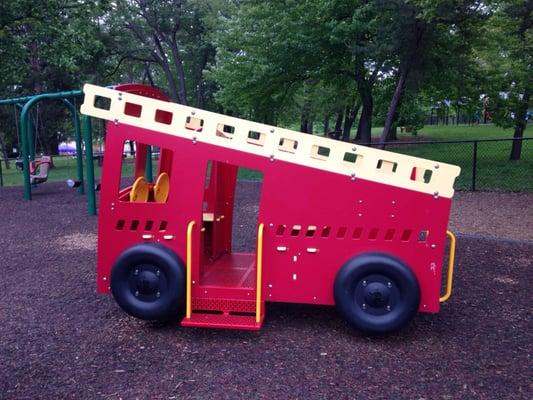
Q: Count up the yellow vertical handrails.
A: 3